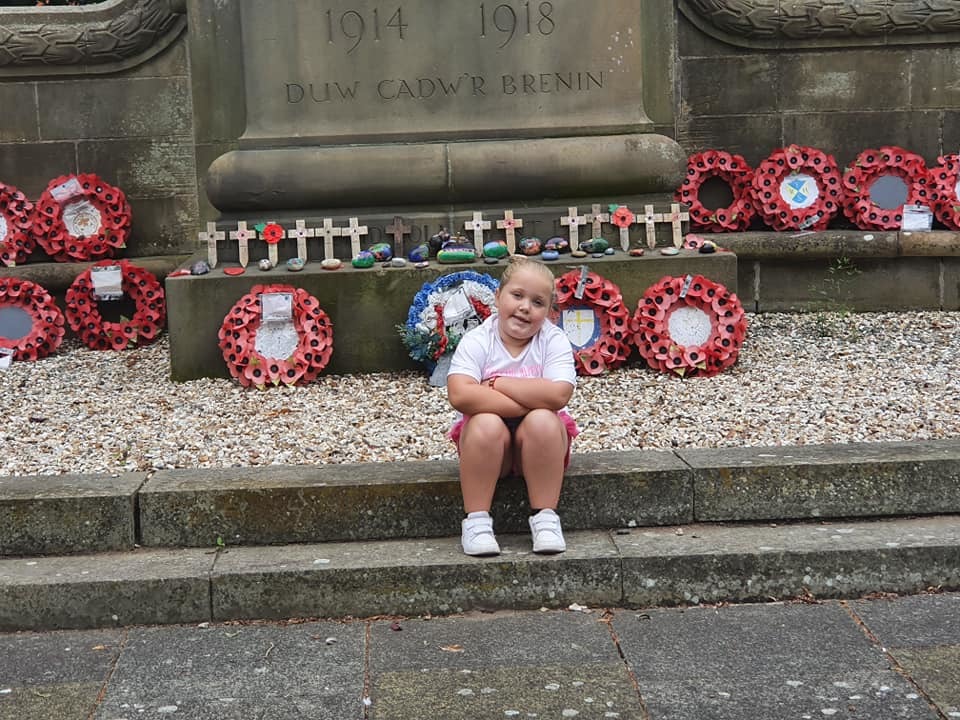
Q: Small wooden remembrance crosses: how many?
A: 14